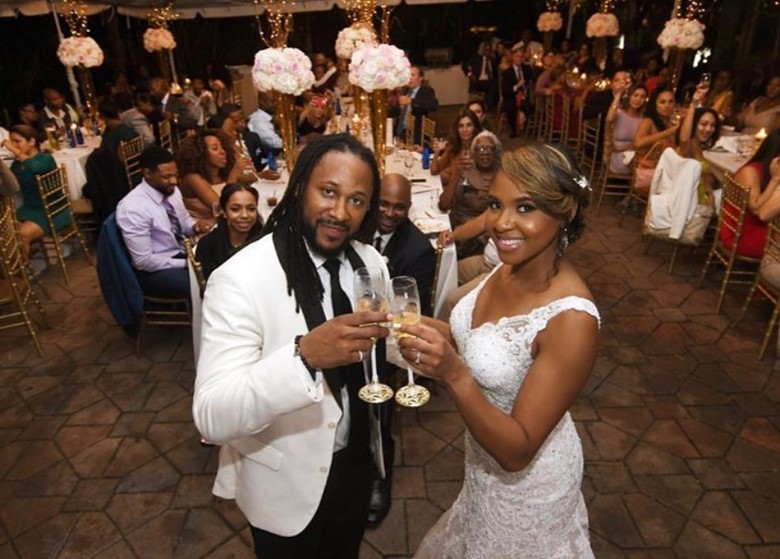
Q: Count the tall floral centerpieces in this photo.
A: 8